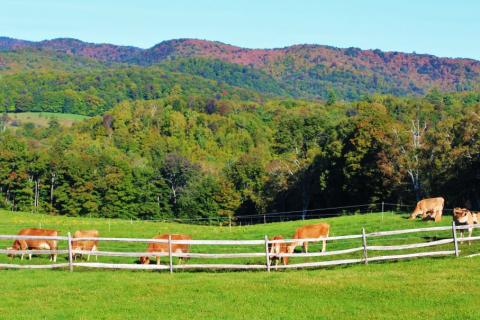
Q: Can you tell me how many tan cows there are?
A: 7